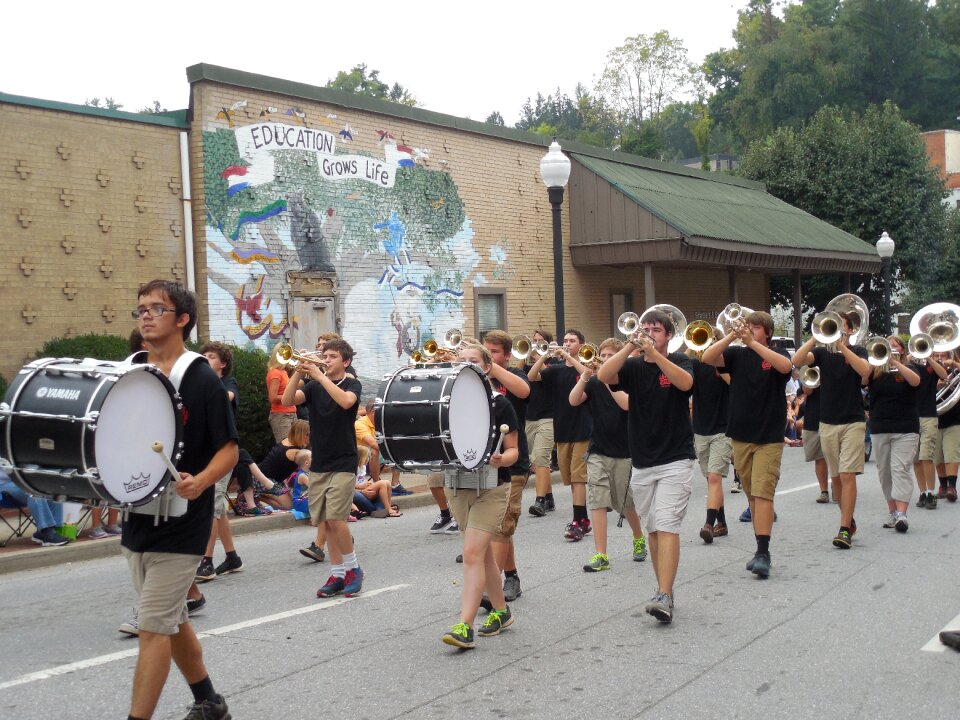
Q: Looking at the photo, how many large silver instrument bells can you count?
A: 4